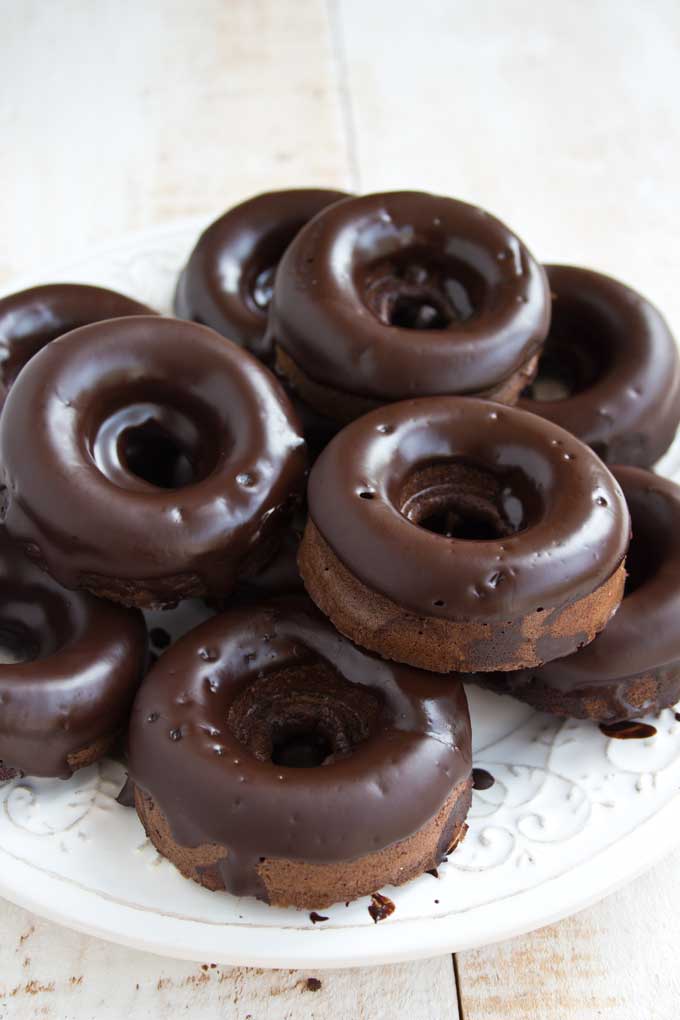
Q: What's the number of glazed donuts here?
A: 9